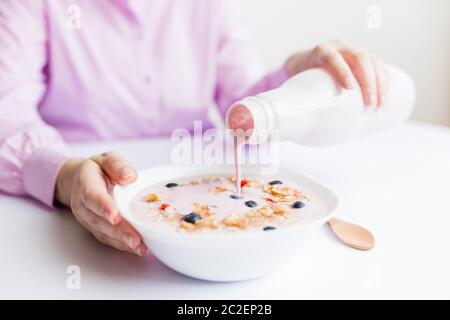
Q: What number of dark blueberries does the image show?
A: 7